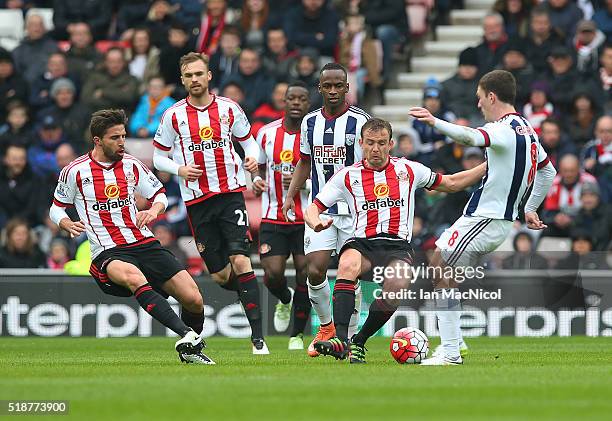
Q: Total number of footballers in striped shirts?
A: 6